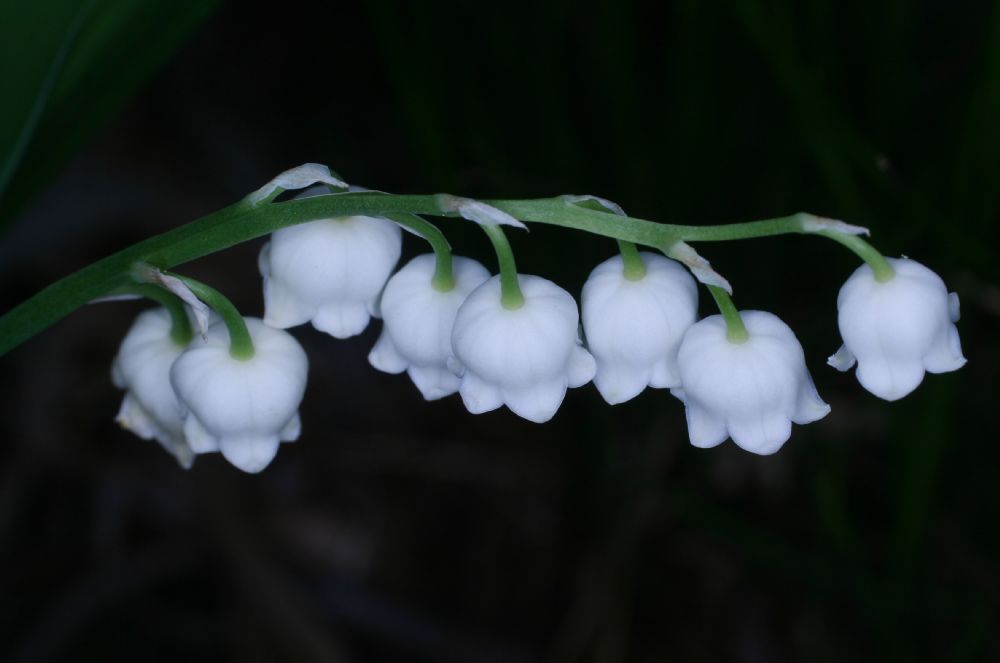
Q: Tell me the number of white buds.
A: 8